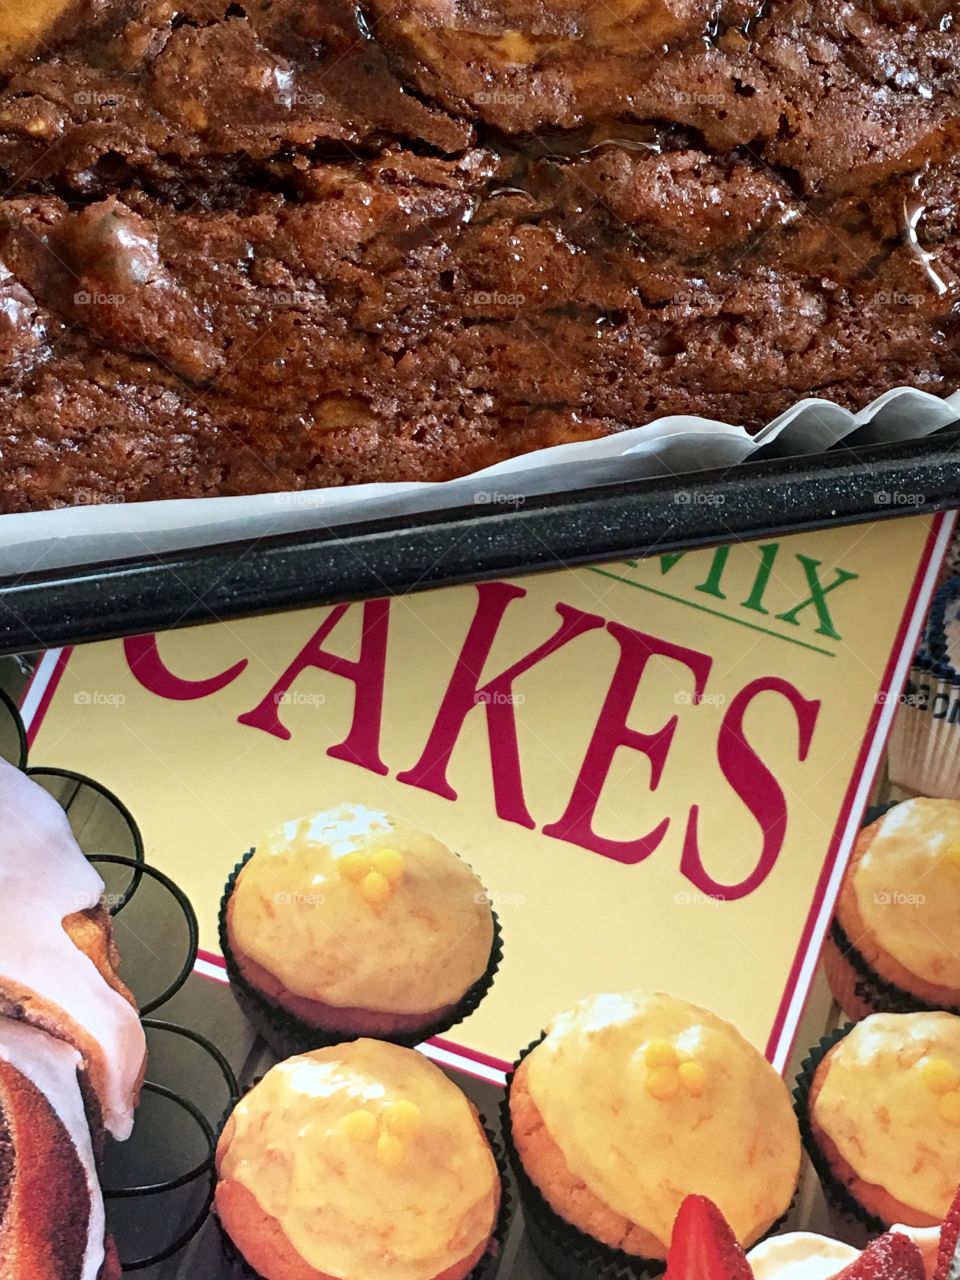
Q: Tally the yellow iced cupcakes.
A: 5